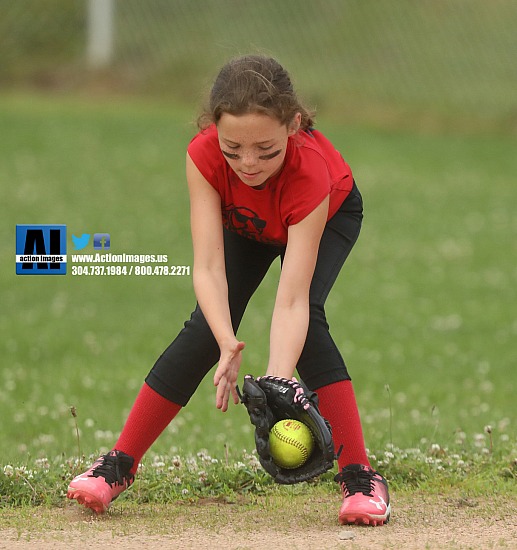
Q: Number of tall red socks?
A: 2